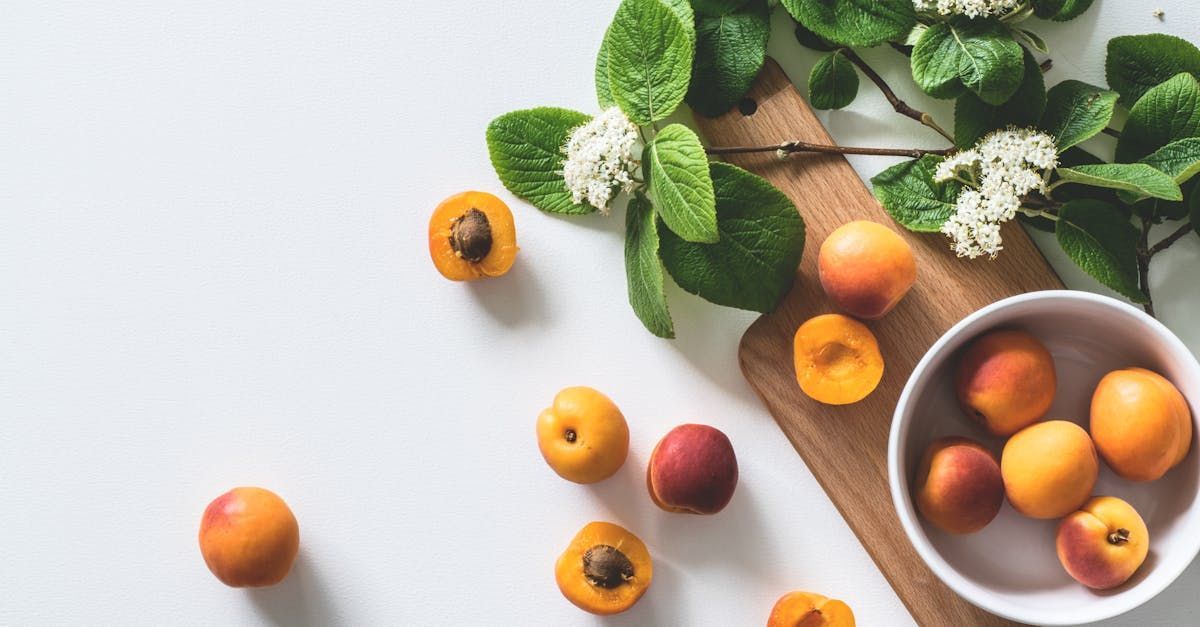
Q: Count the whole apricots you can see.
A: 9